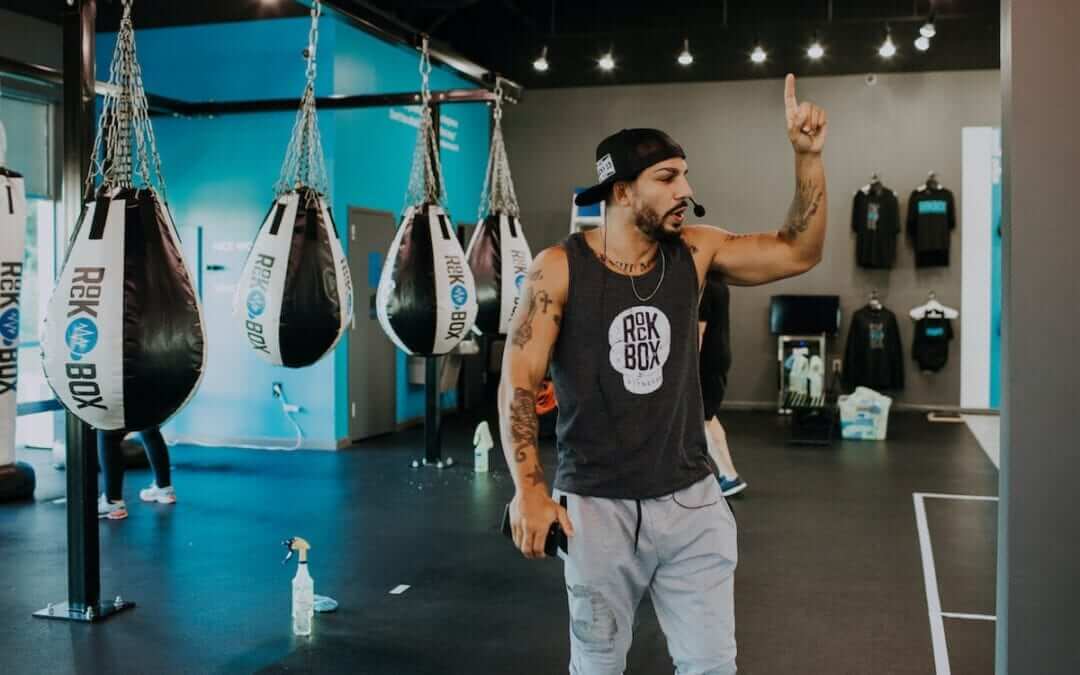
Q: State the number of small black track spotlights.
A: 8